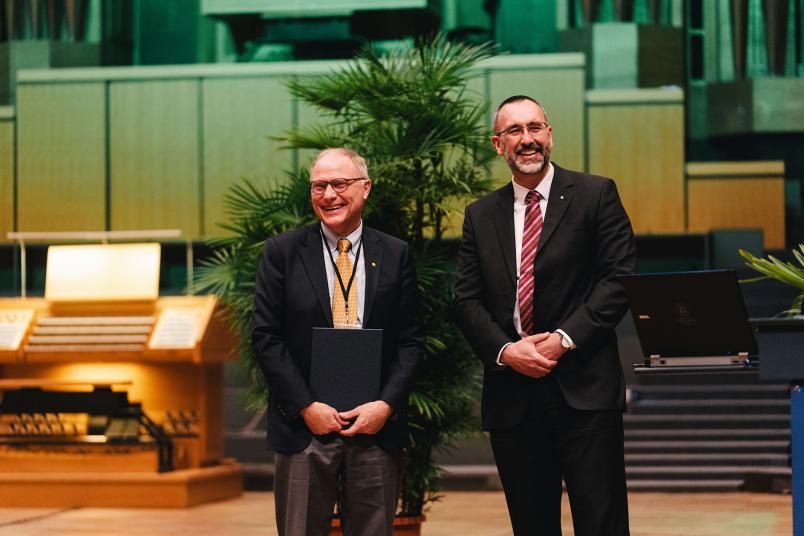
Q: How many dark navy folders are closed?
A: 1